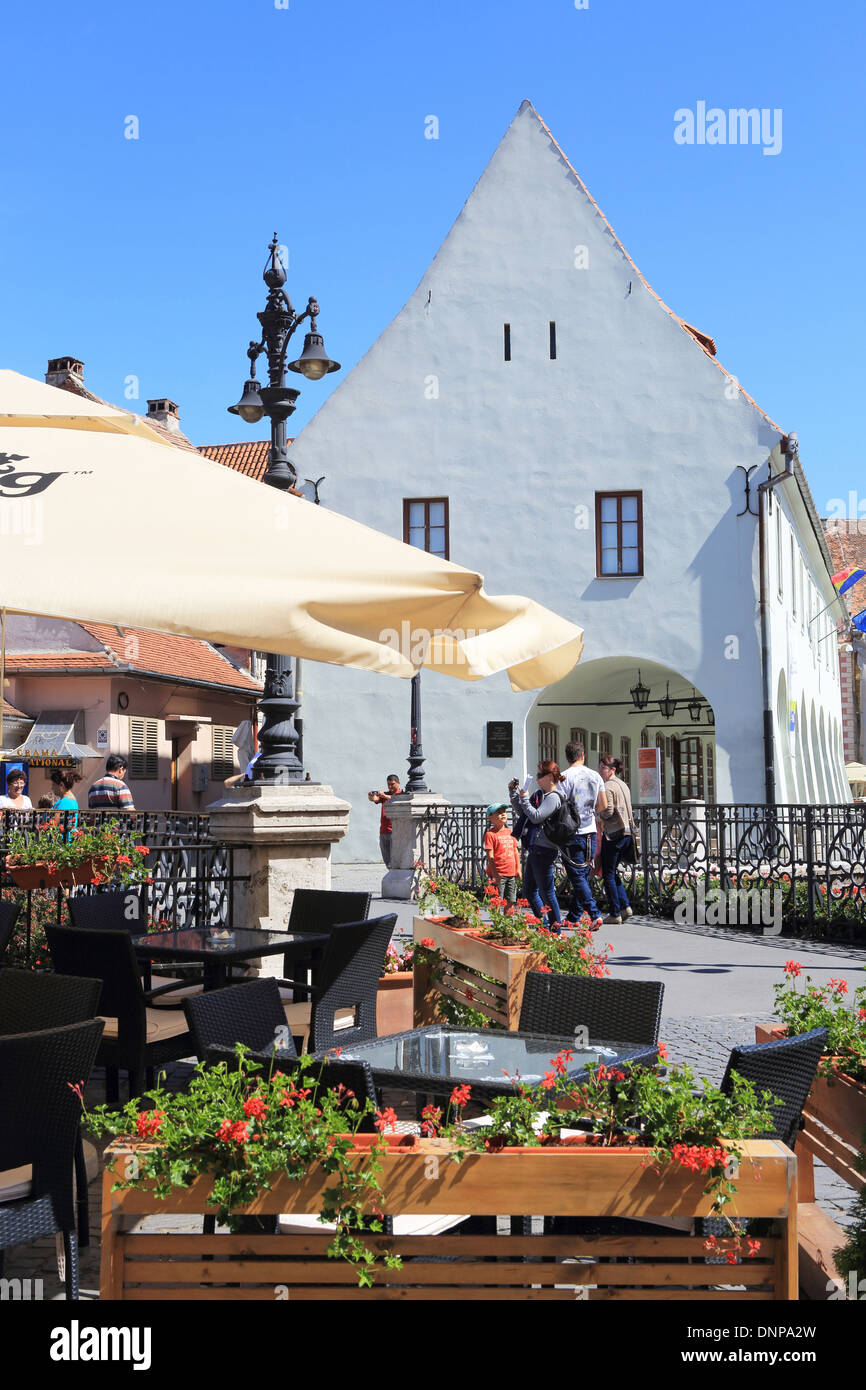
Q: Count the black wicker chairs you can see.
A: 11